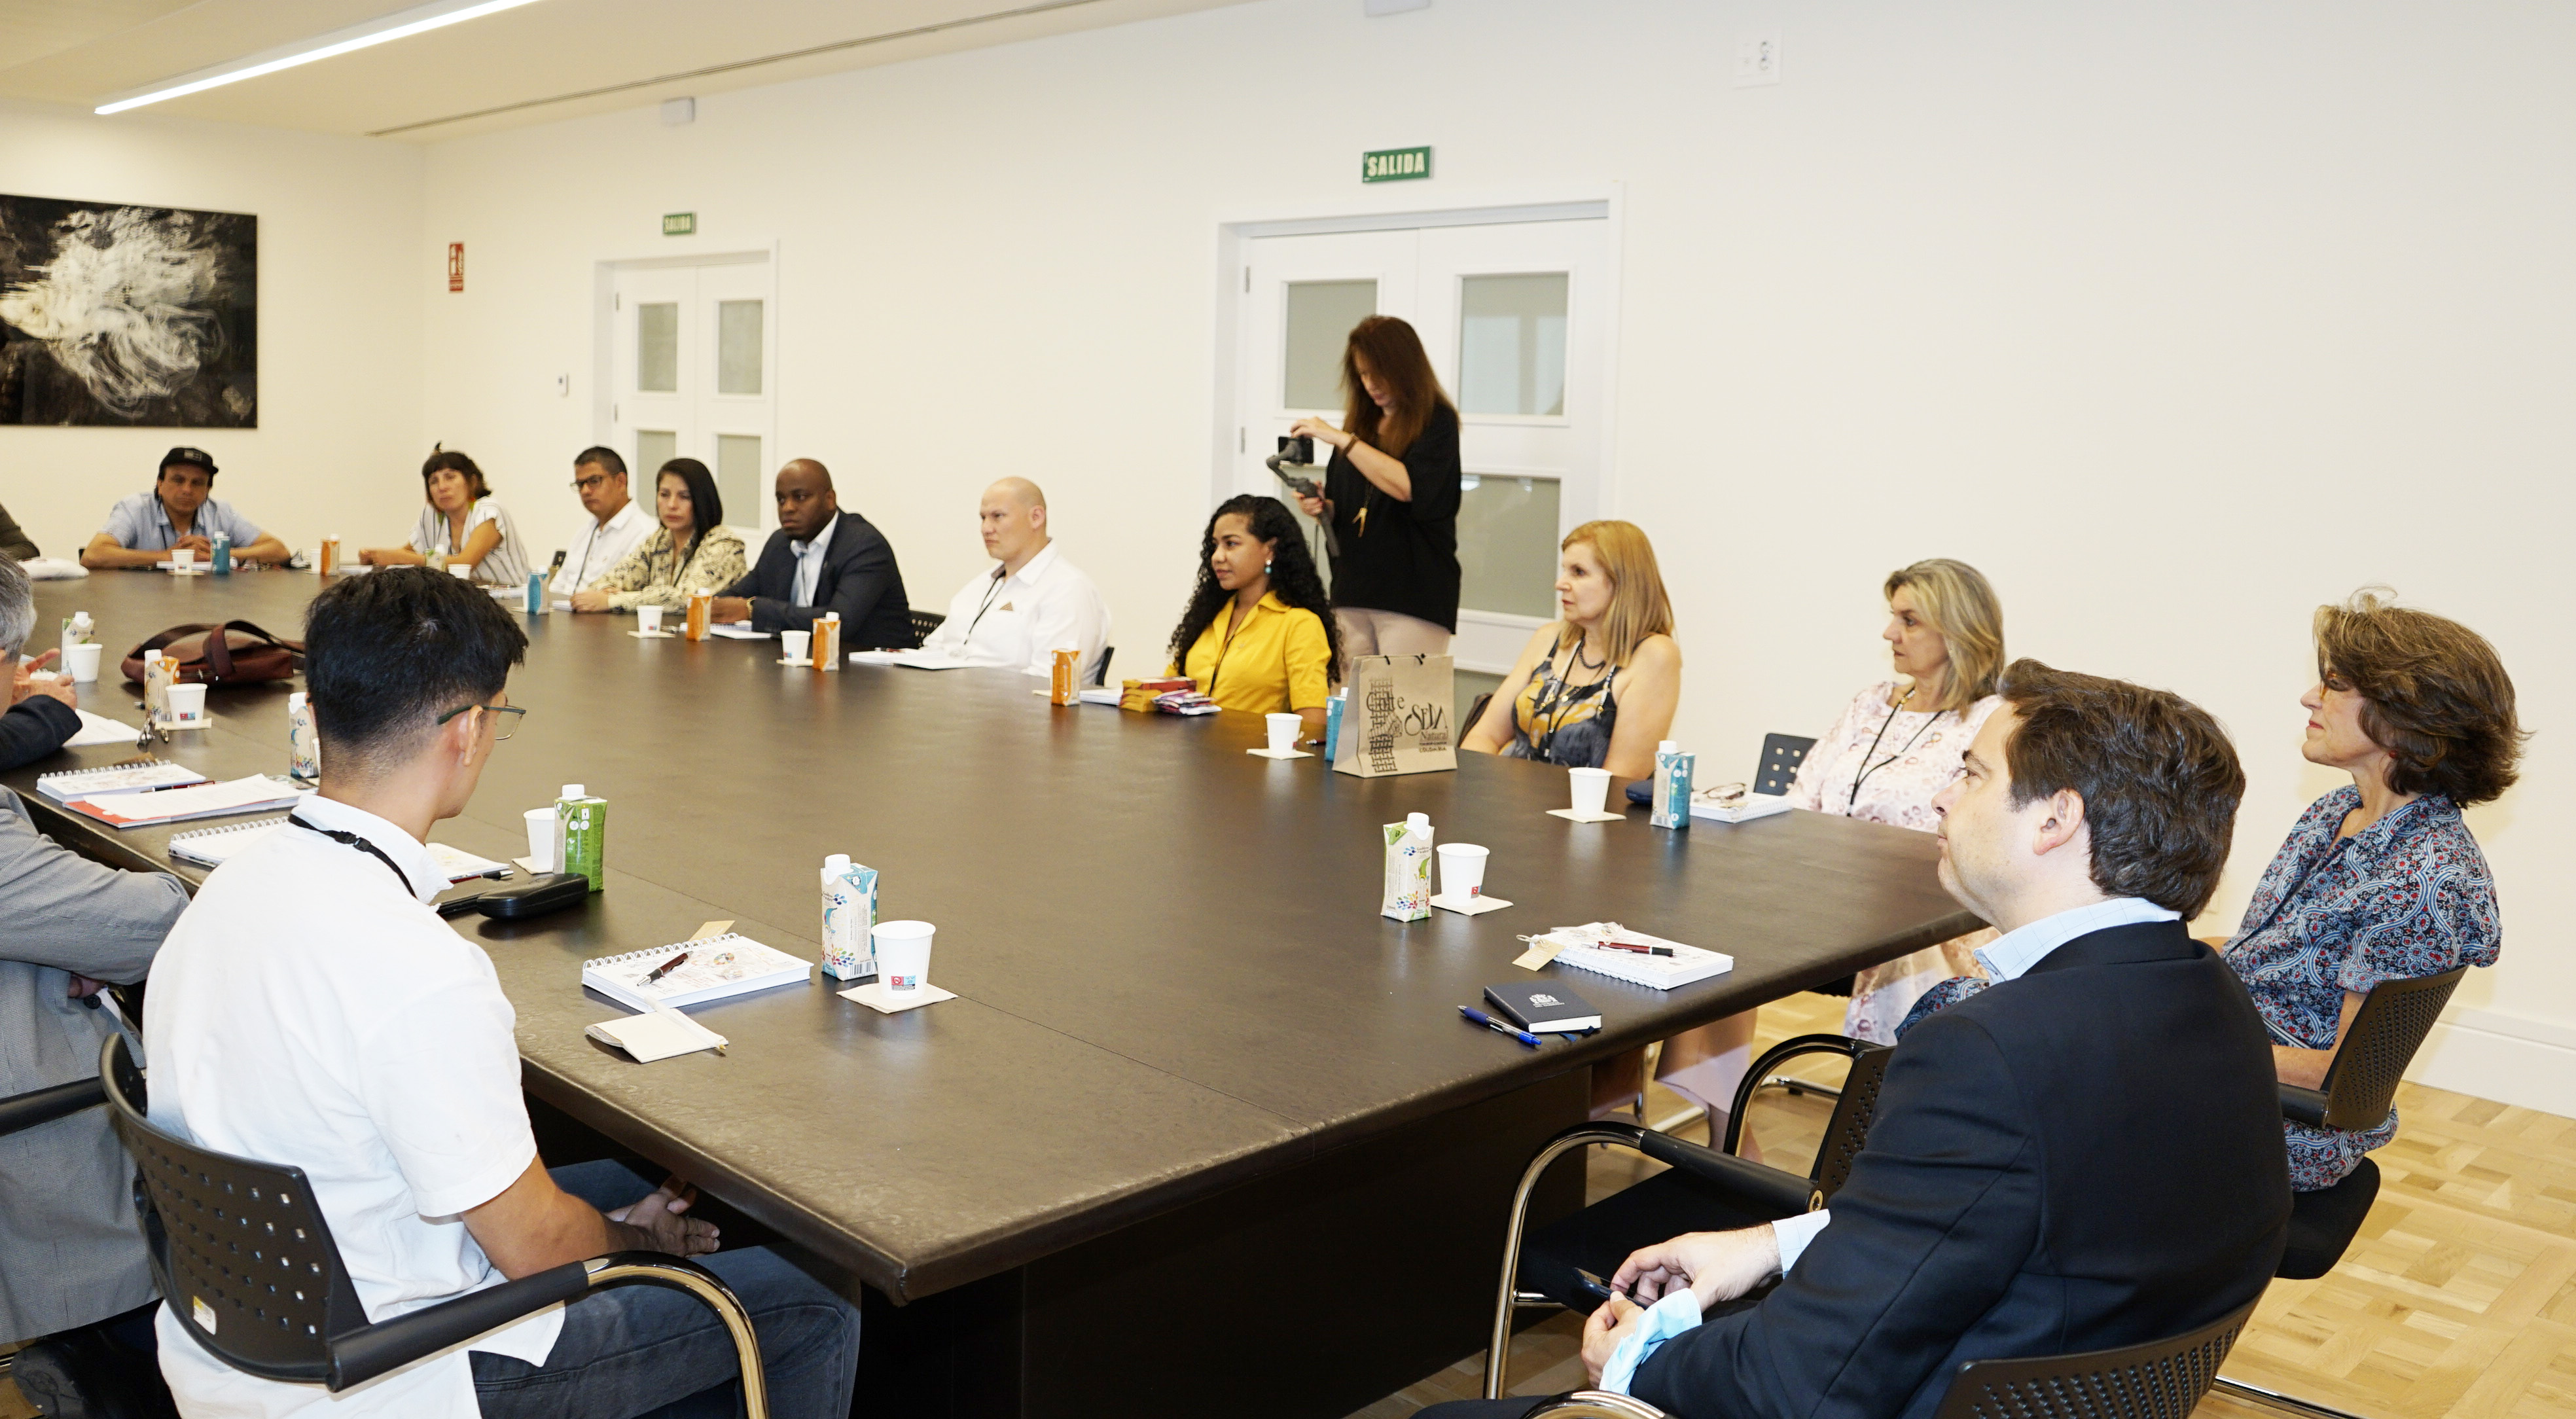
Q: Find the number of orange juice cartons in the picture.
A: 5